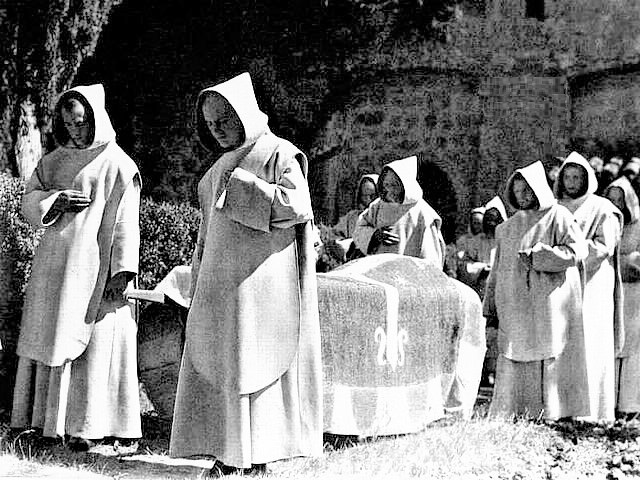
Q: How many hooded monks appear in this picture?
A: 9